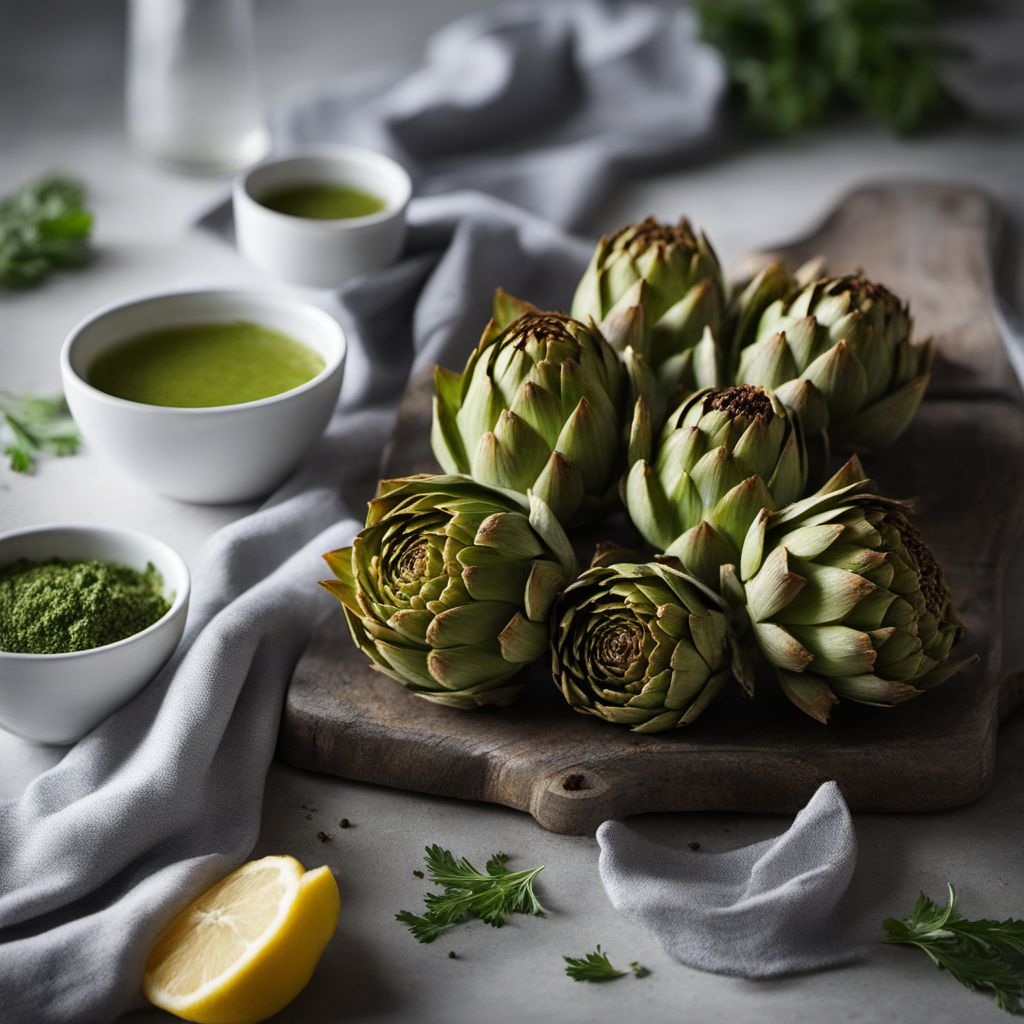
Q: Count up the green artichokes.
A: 7